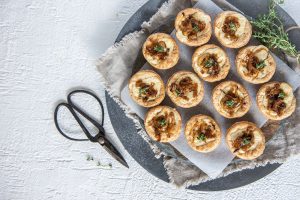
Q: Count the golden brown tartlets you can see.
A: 12